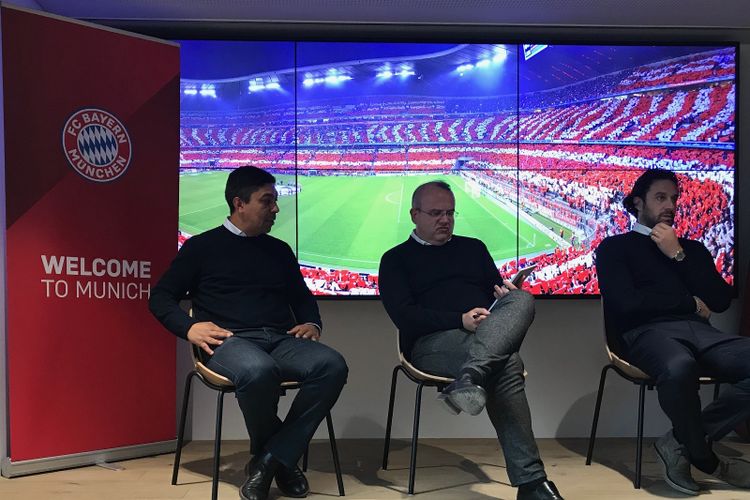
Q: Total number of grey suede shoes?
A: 2